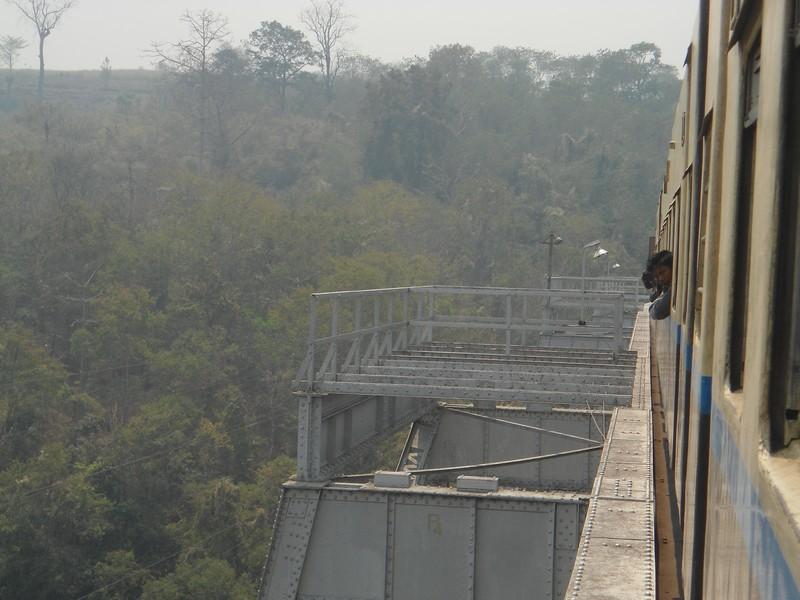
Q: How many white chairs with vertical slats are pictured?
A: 0